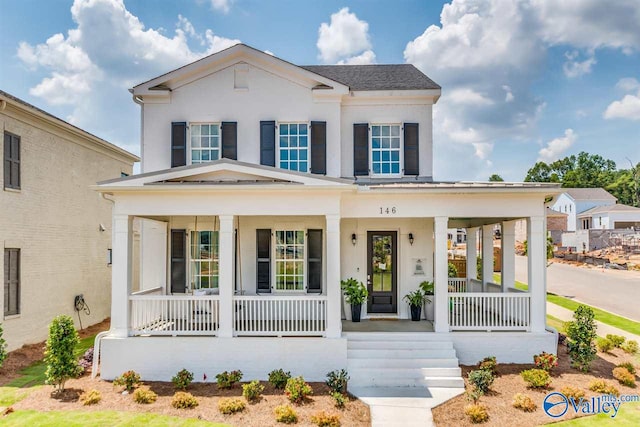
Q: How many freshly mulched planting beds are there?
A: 2